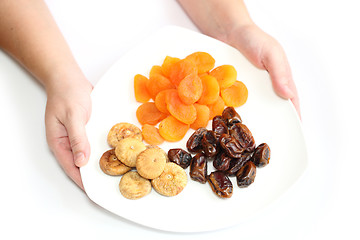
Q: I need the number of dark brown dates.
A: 13